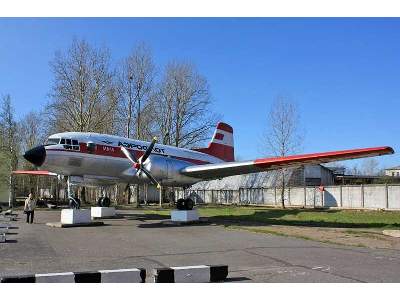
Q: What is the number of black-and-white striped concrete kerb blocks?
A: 2